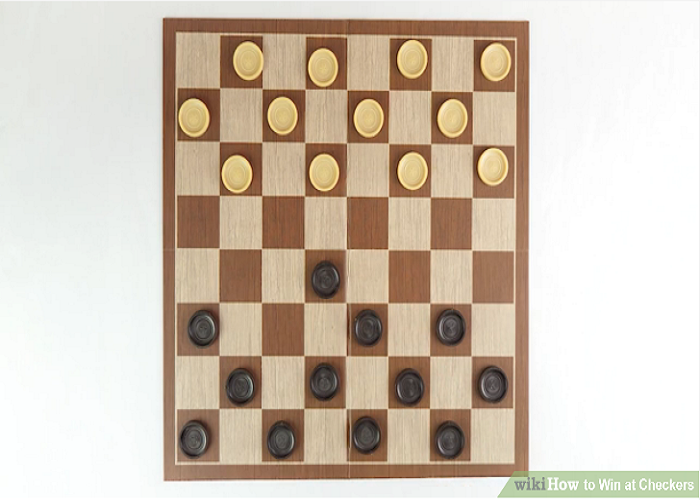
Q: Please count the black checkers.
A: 12